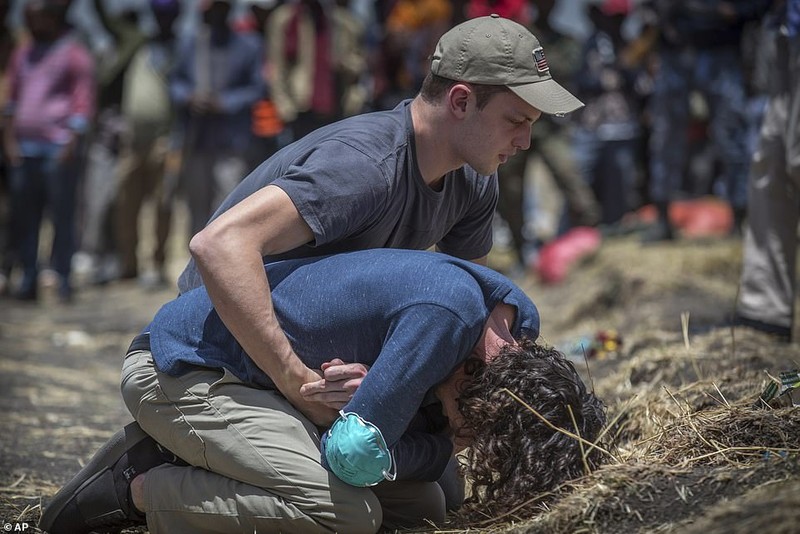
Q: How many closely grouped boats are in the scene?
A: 0